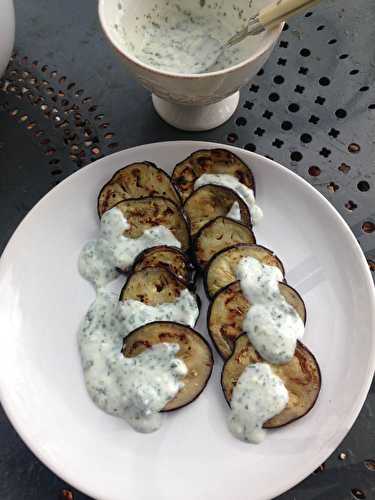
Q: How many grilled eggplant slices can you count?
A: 11